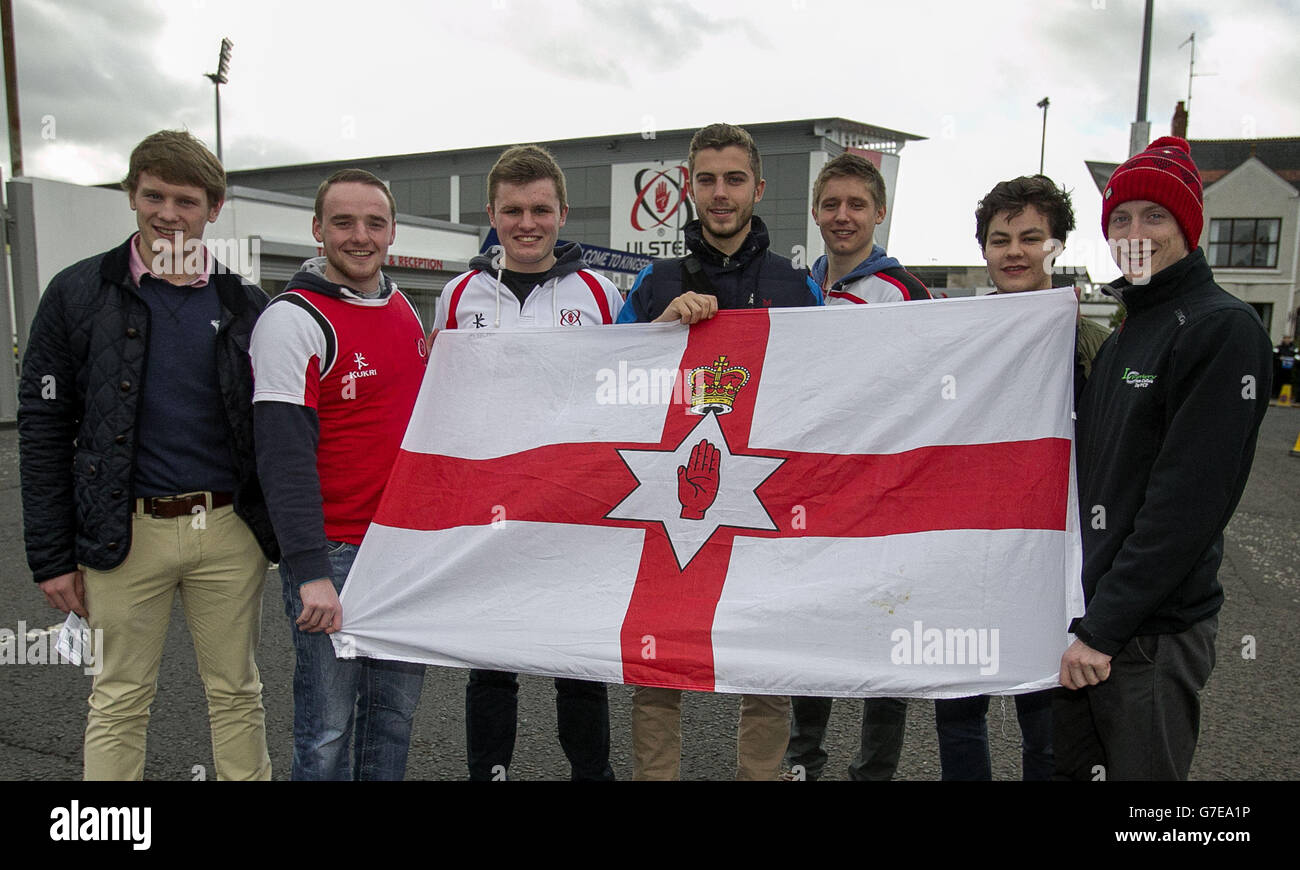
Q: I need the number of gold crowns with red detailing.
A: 1